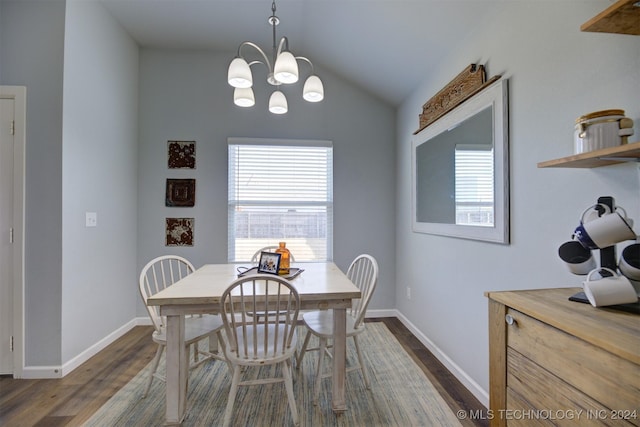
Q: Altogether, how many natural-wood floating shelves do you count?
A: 2